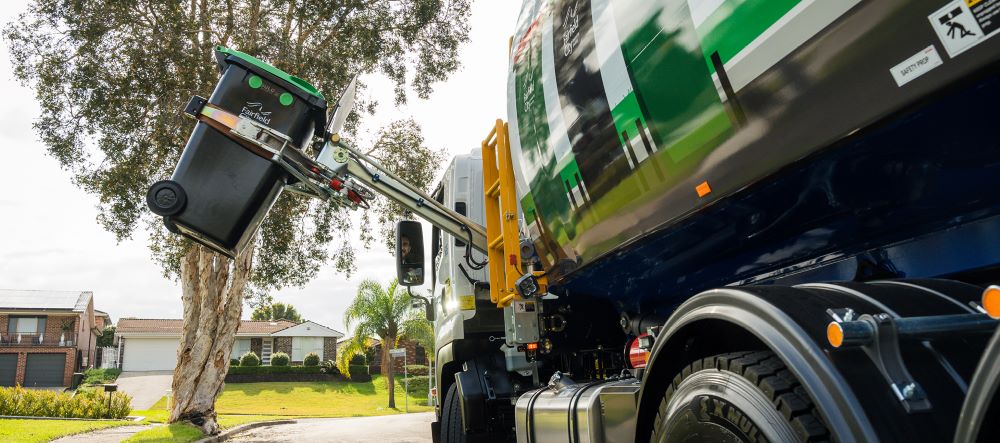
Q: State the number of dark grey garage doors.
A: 2